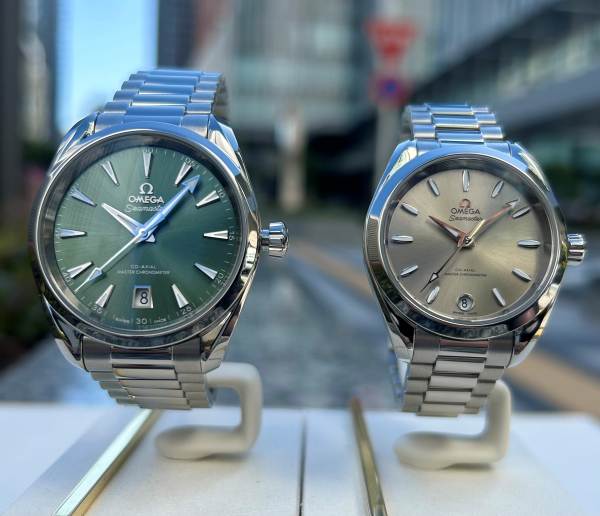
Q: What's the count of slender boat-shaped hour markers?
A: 11